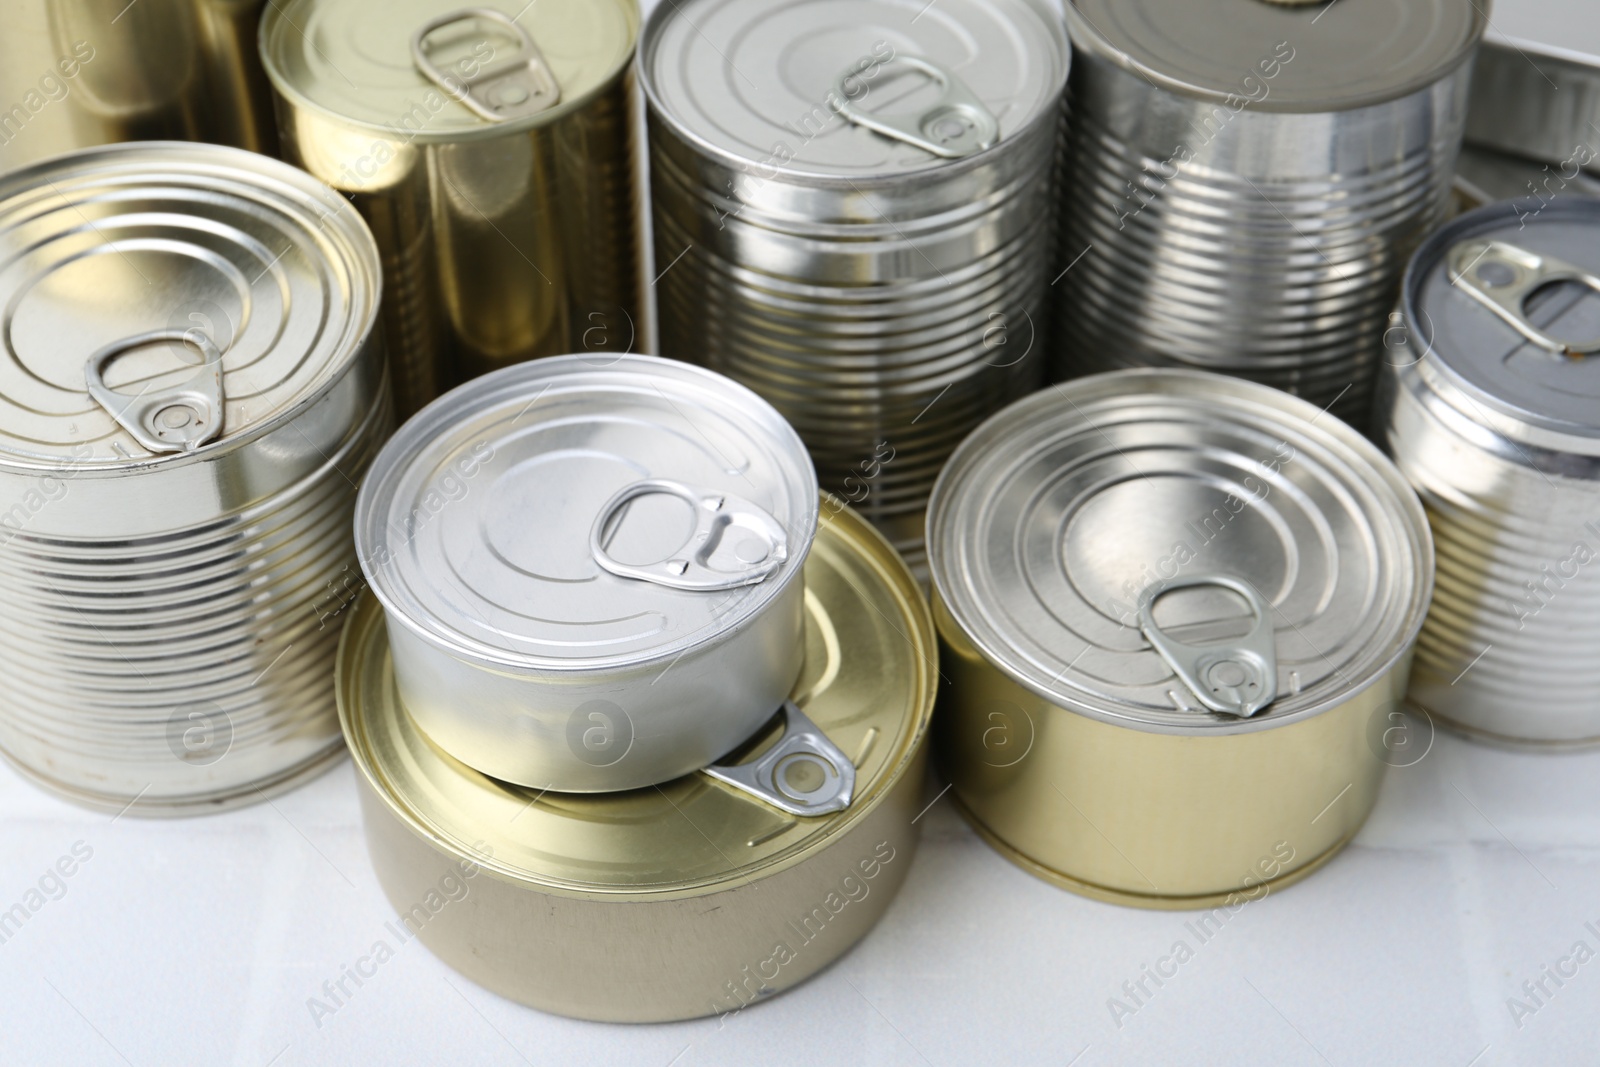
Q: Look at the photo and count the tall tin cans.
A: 6